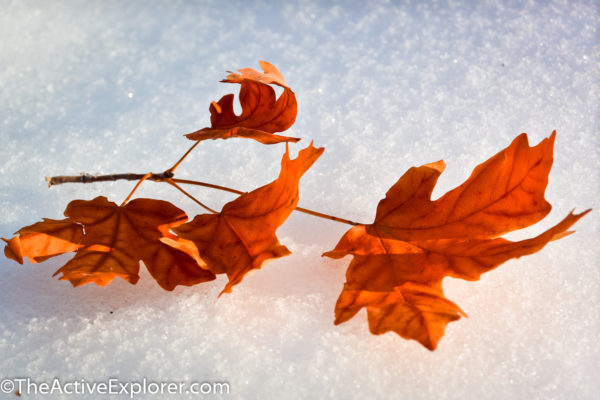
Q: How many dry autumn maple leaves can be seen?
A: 4